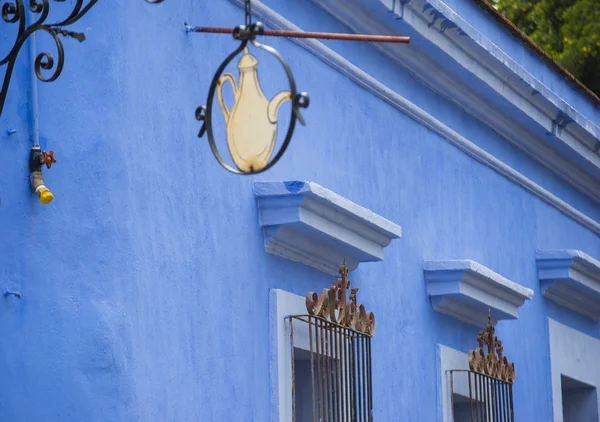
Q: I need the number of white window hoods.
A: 3